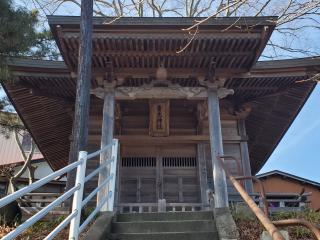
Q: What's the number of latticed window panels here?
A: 2